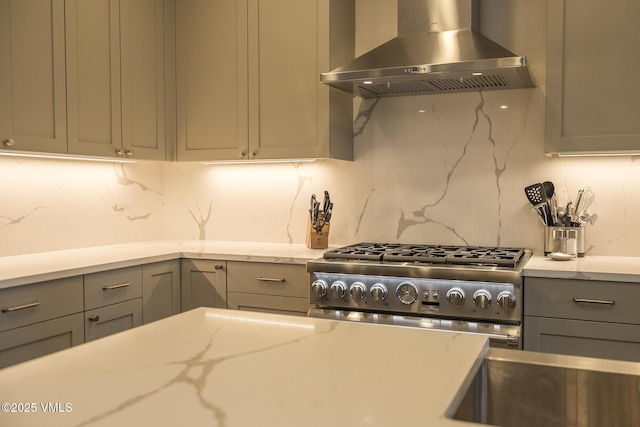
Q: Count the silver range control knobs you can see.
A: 7